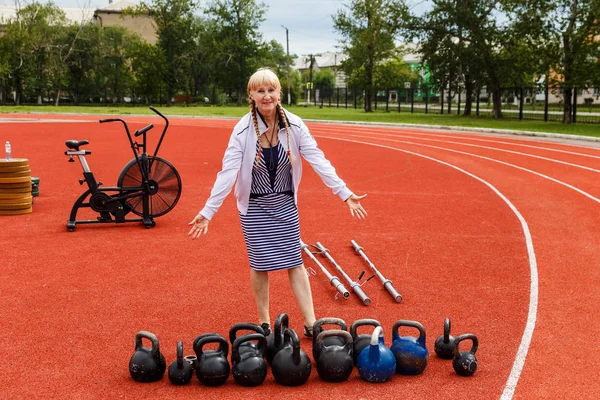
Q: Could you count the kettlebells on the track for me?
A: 15